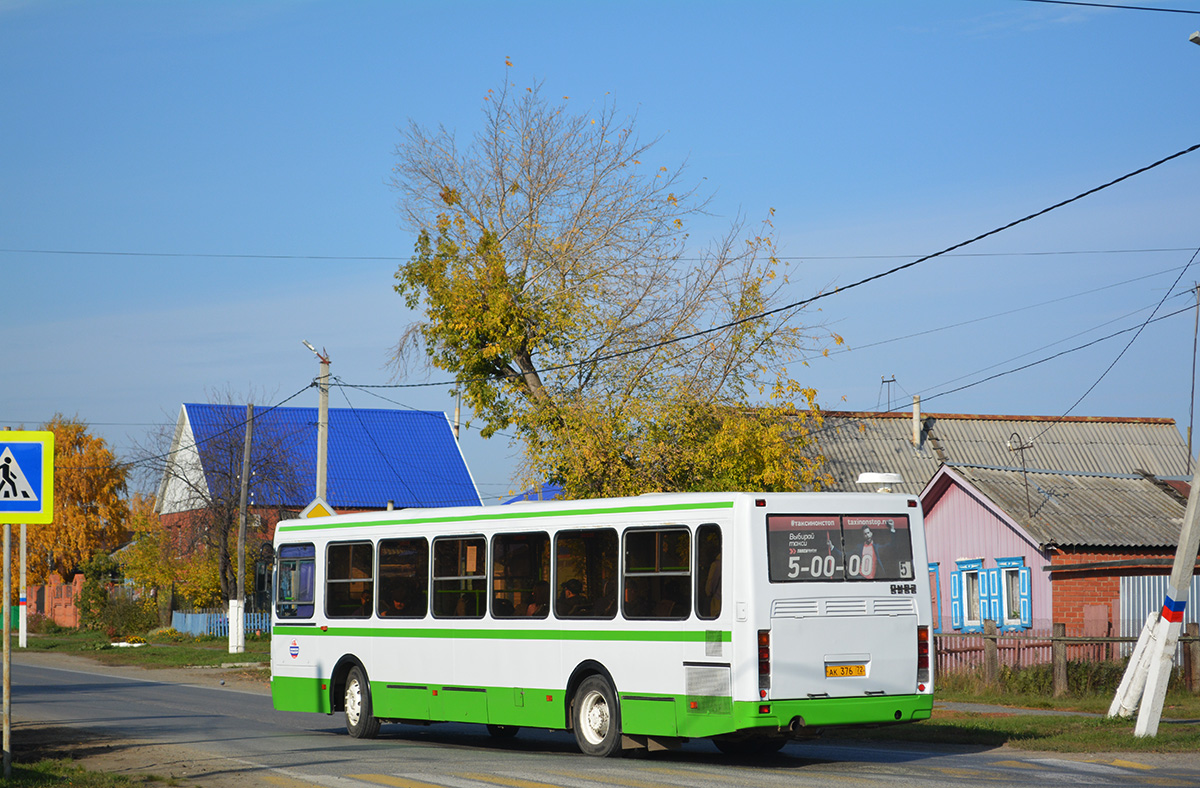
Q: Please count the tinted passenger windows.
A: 7